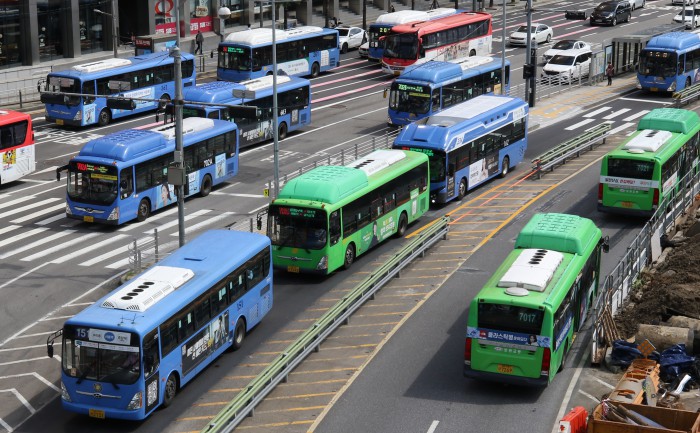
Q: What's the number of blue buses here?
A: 9